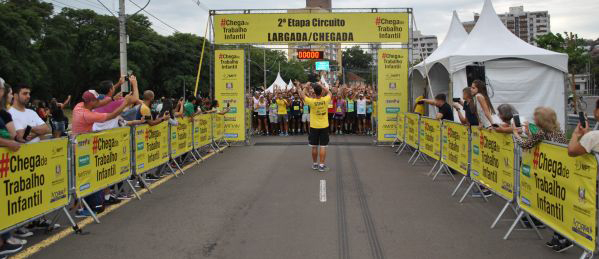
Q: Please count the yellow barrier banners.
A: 12